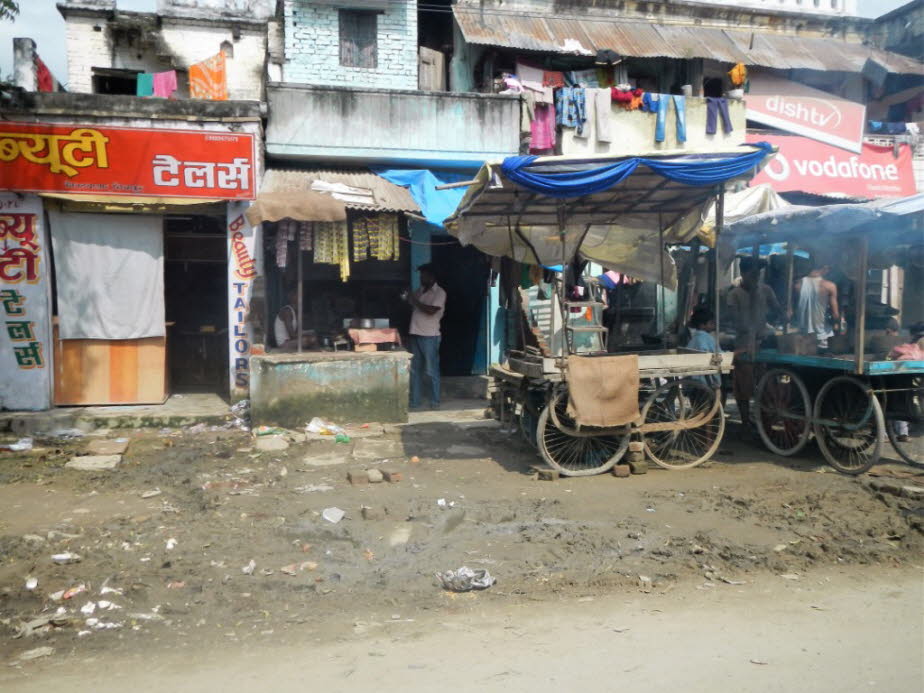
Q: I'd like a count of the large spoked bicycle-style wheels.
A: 5